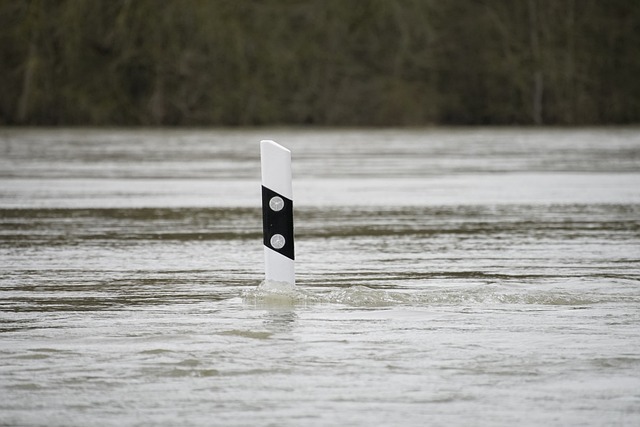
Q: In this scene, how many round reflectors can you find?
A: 2